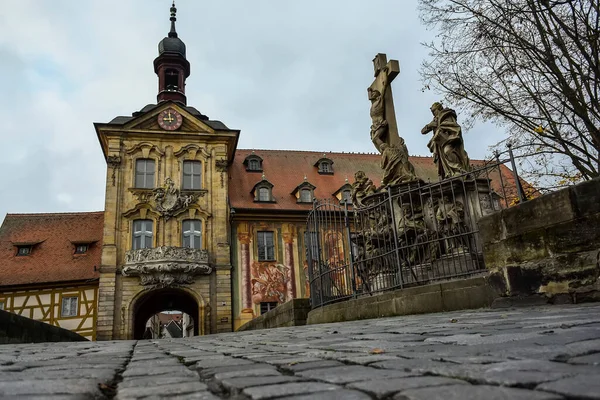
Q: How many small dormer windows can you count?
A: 7